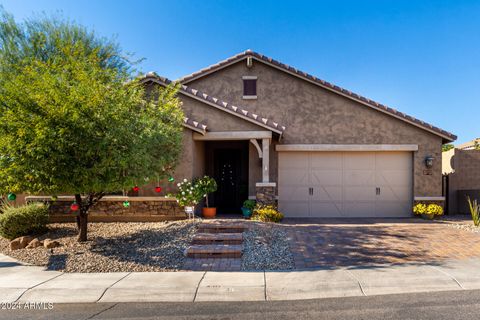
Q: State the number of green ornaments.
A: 3